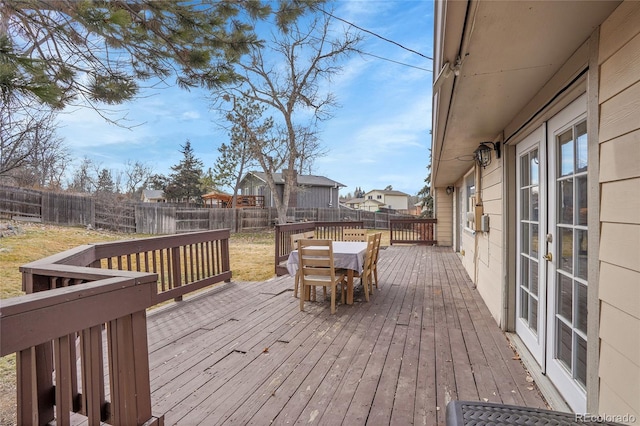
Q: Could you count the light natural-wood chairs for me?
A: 6